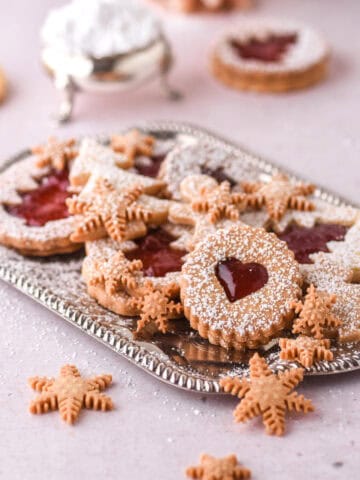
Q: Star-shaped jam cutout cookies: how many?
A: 0